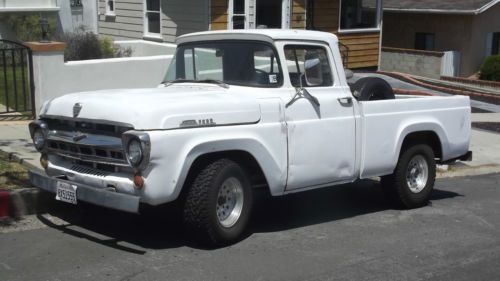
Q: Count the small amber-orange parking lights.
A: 2